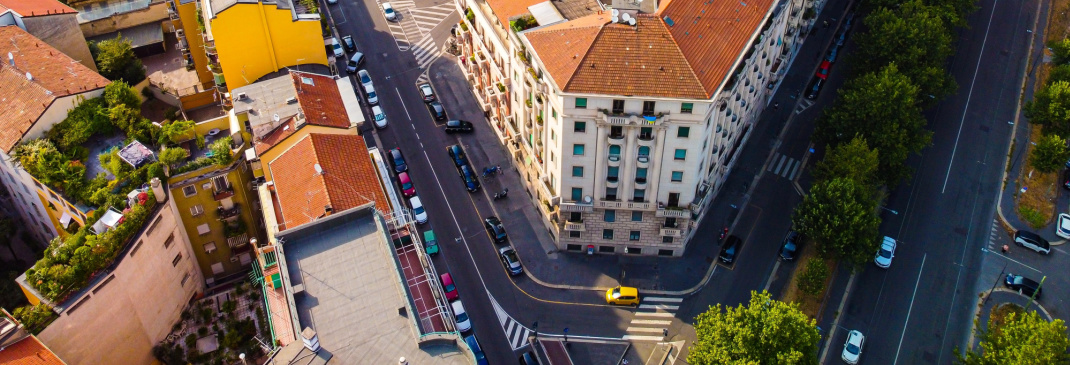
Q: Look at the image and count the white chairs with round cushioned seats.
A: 0